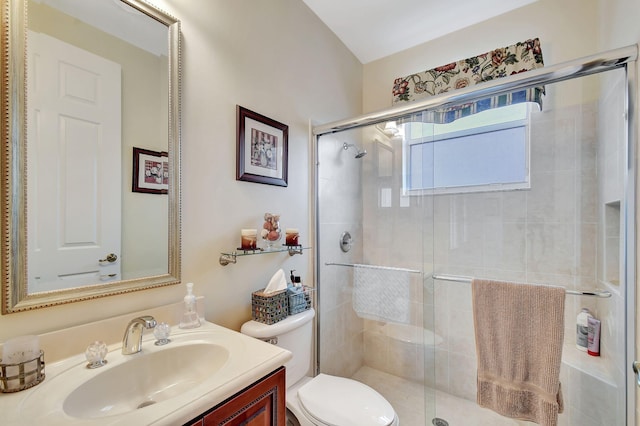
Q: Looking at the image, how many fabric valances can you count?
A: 1